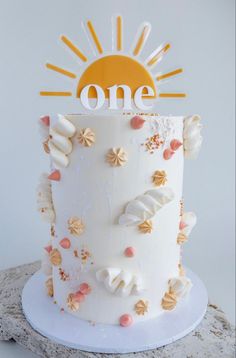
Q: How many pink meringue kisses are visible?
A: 12